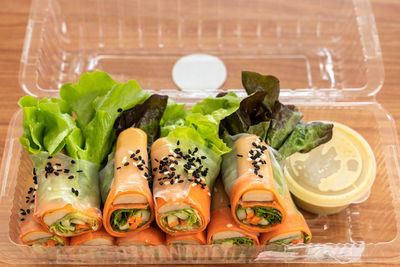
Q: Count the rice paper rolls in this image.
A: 10